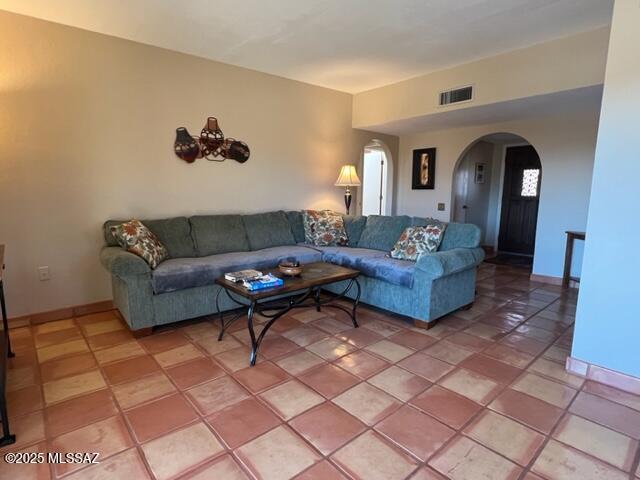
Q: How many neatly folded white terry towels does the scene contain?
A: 0